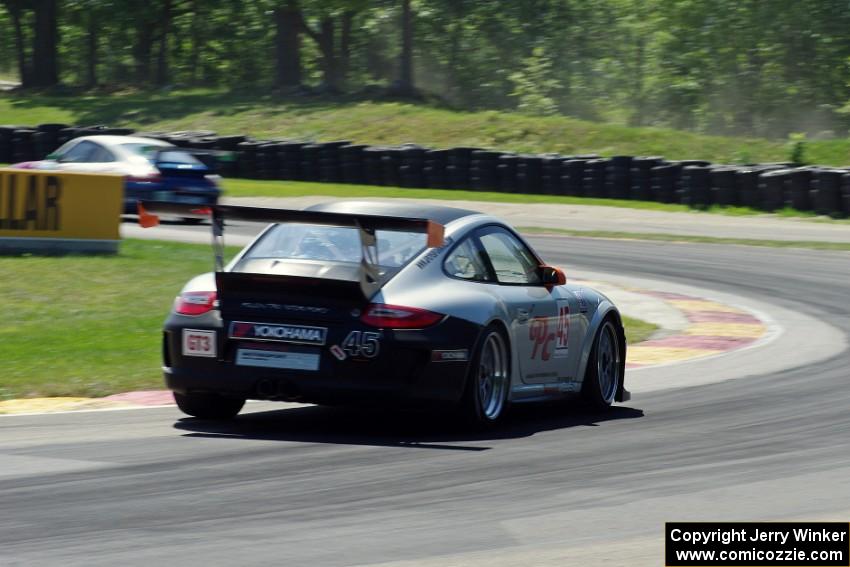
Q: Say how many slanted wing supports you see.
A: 2